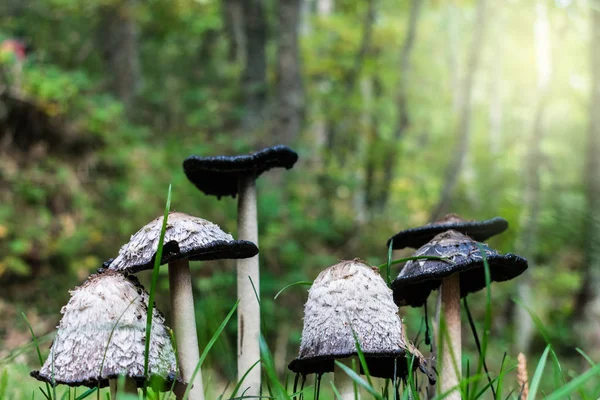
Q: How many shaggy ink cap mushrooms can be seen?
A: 6